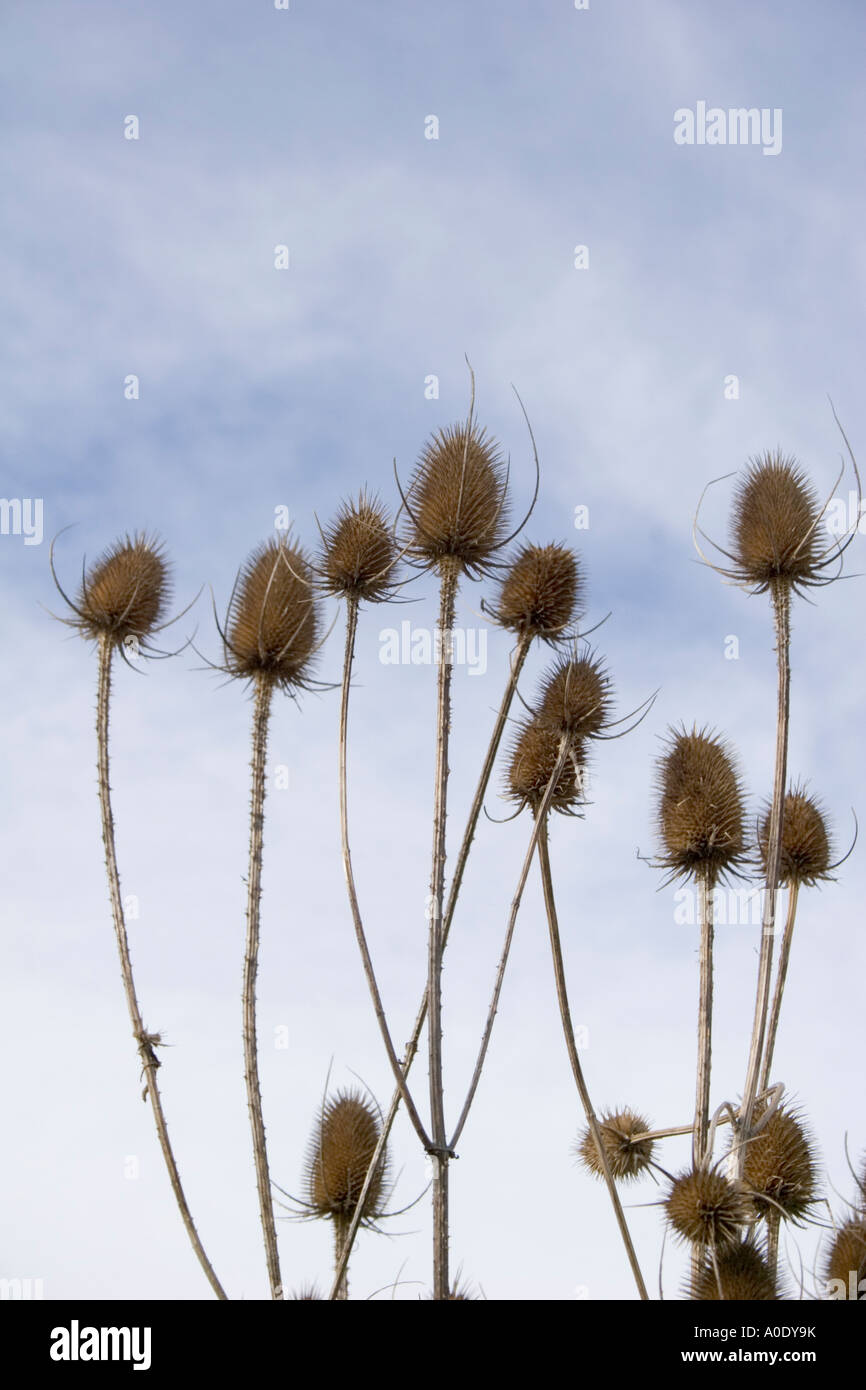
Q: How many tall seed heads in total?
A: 10